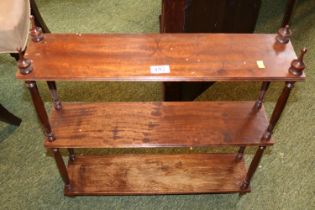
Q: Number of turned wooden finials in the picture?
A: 4